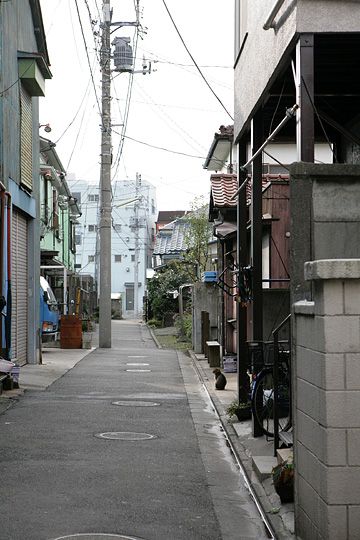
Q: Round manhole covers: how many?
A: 6